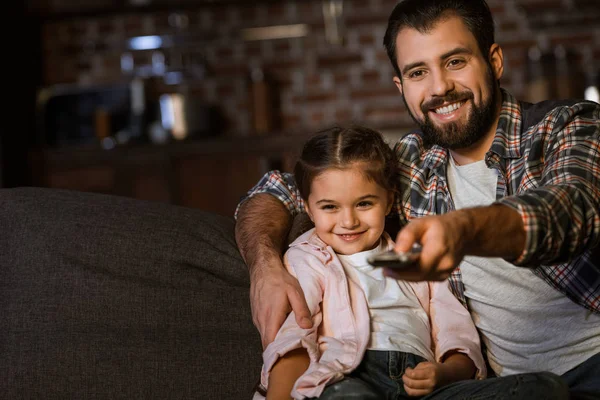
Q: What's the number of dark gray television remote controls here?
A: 1